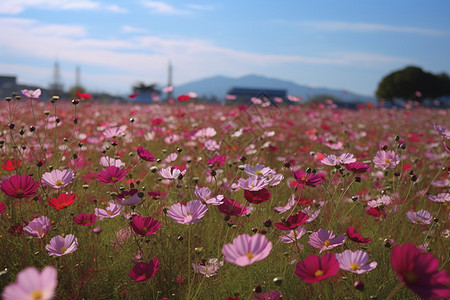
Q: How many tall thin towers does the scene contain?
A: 3